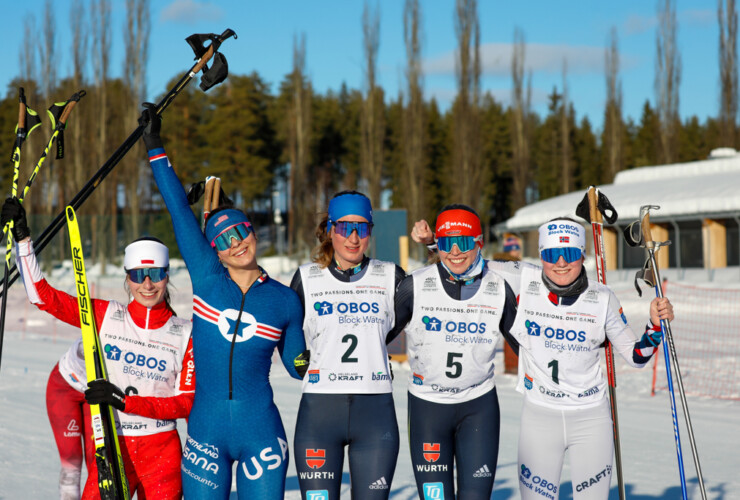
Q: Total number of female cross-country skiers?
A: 5